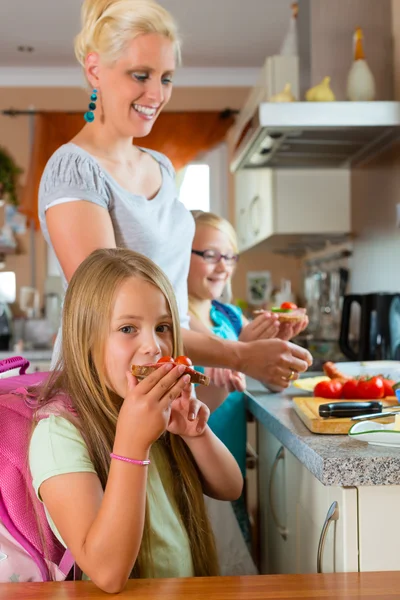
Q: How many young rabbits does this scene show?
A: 0